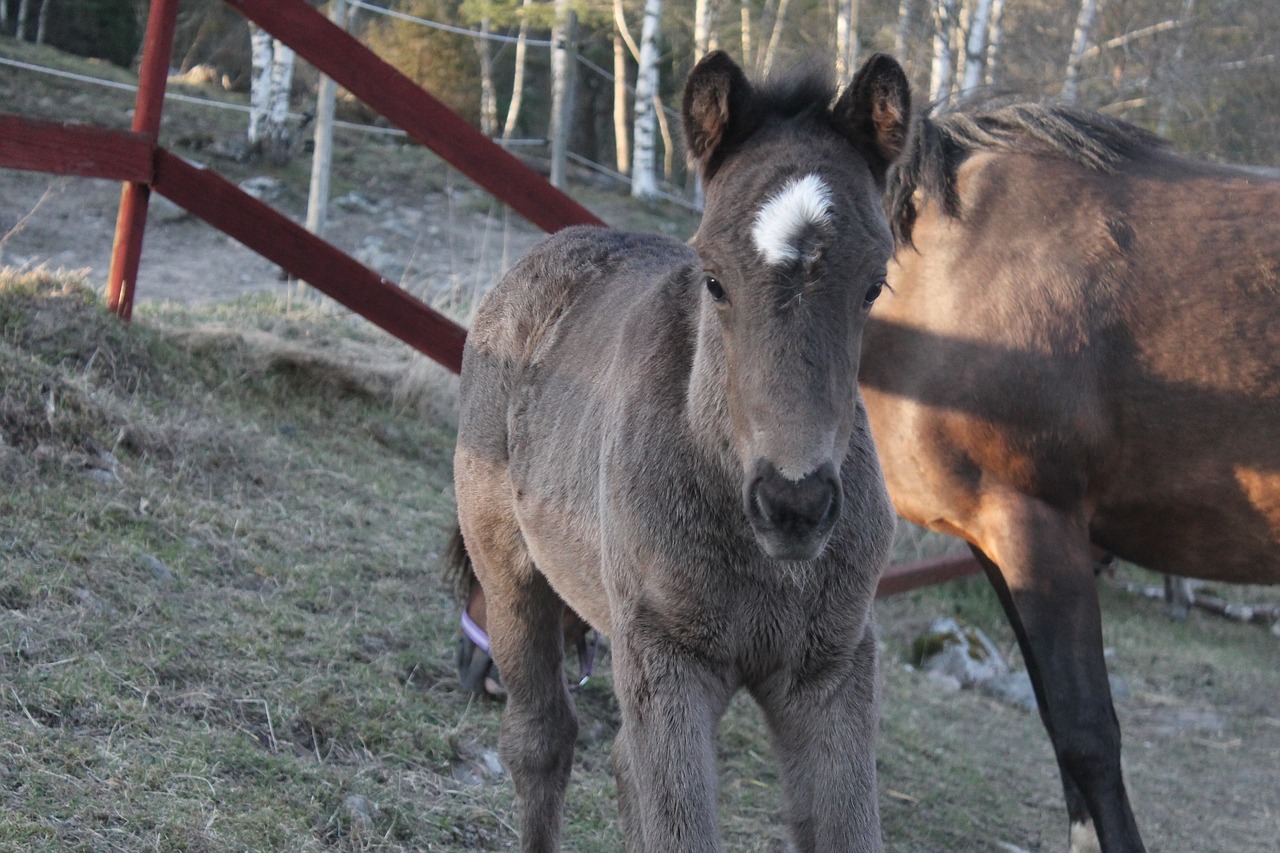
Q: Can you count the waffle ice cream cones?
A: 0